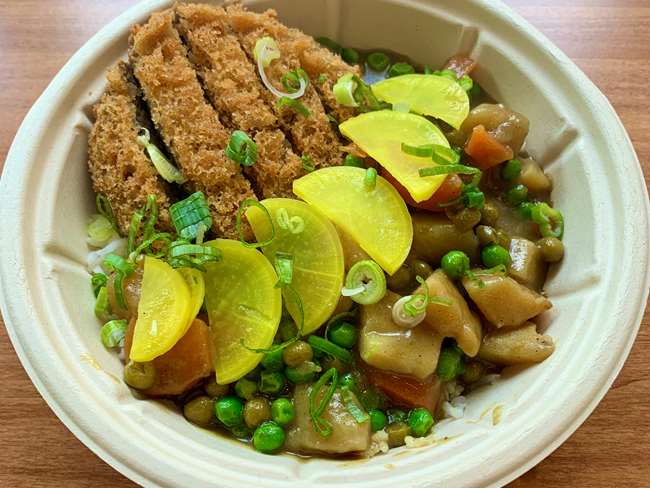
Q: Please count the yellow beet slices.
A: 7